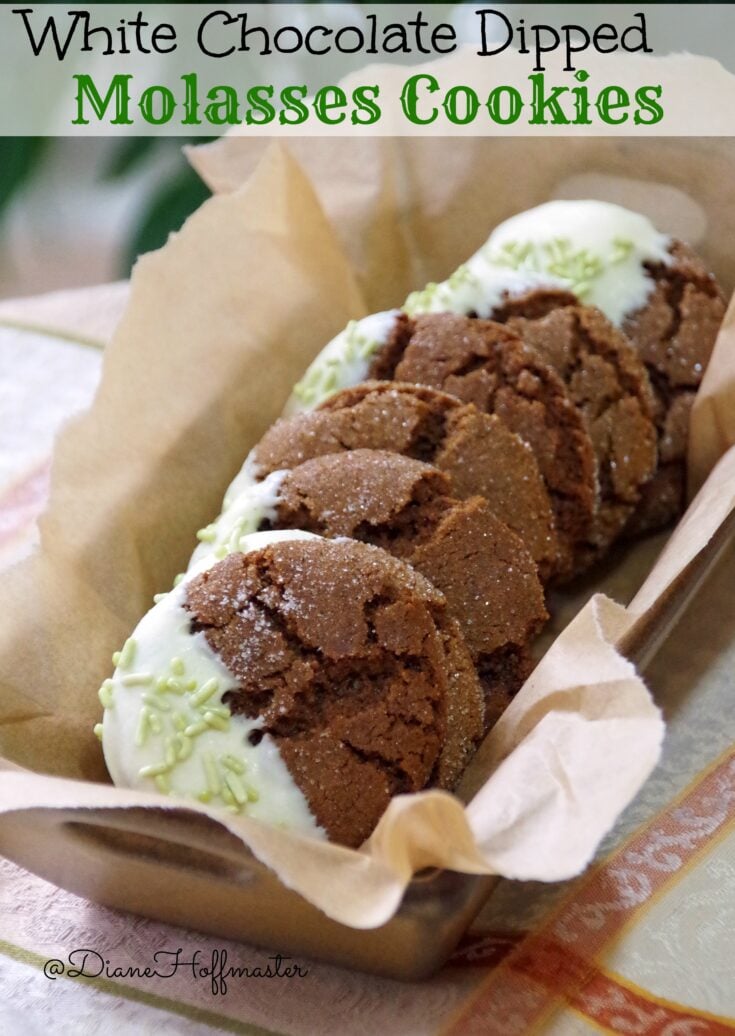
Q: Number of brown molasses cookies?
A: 6